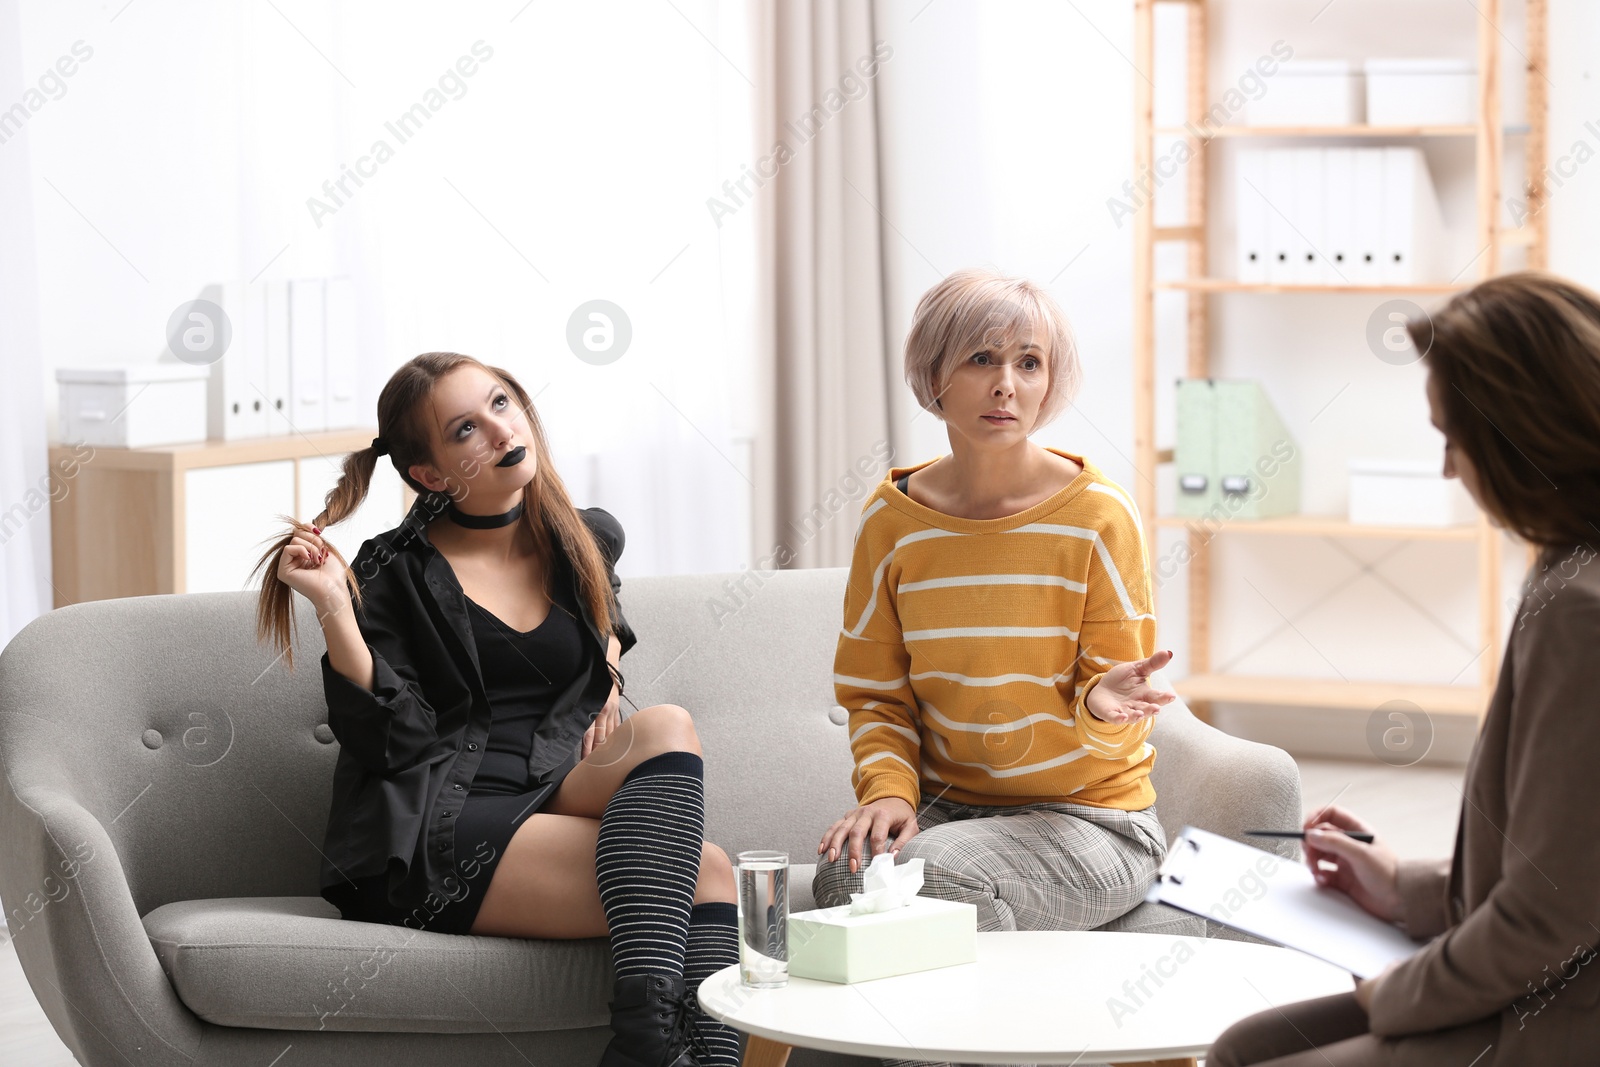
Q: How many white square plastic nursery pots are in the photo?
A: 0